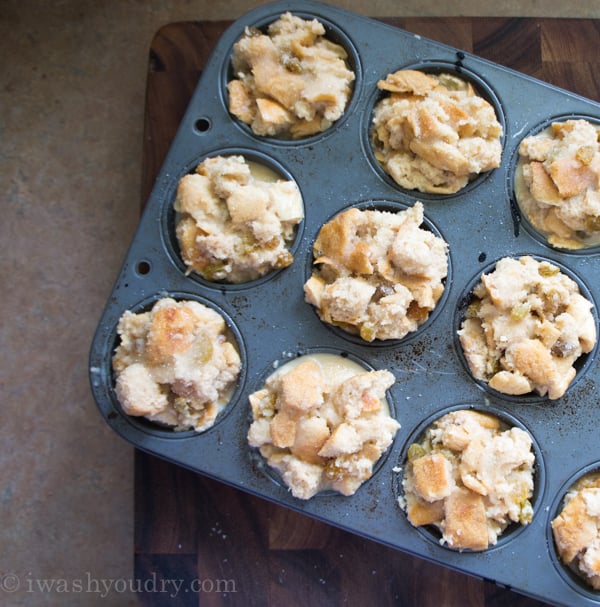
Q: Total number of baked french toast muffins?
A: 10